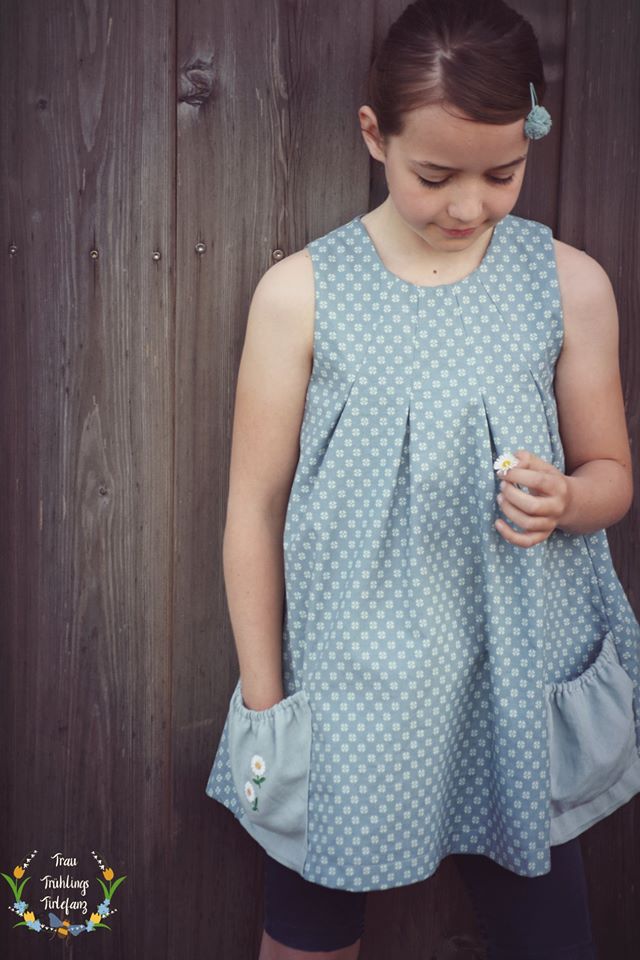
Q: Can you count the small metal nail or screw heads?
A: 5